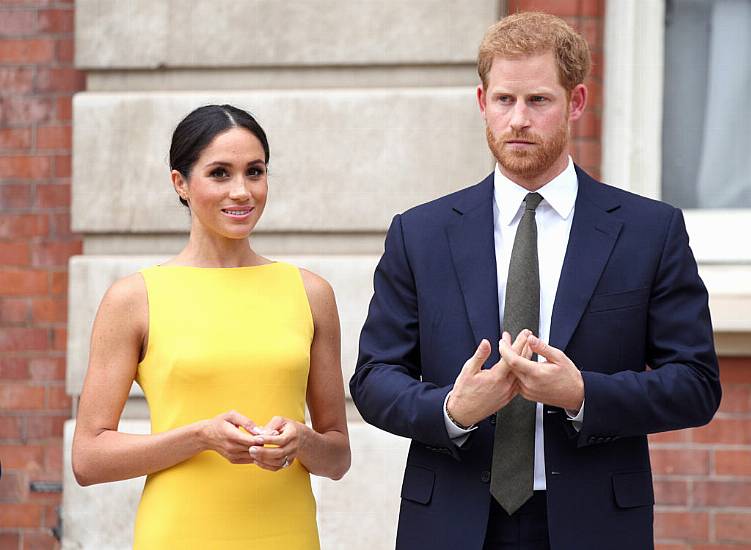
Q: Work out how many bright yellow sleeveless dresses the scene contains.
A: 1